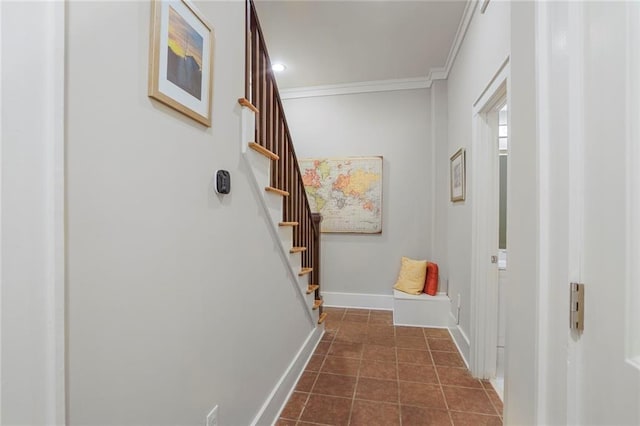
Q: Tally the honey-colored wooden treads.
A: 9